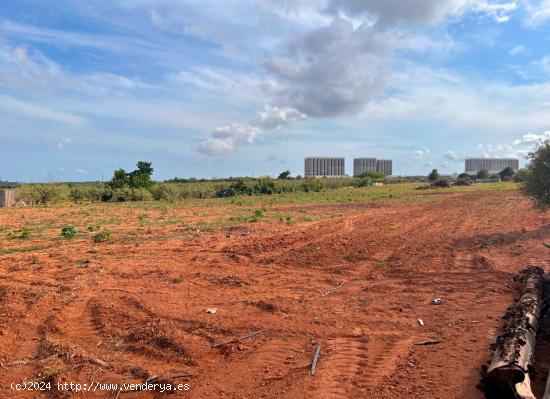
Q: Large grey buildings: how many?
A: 3